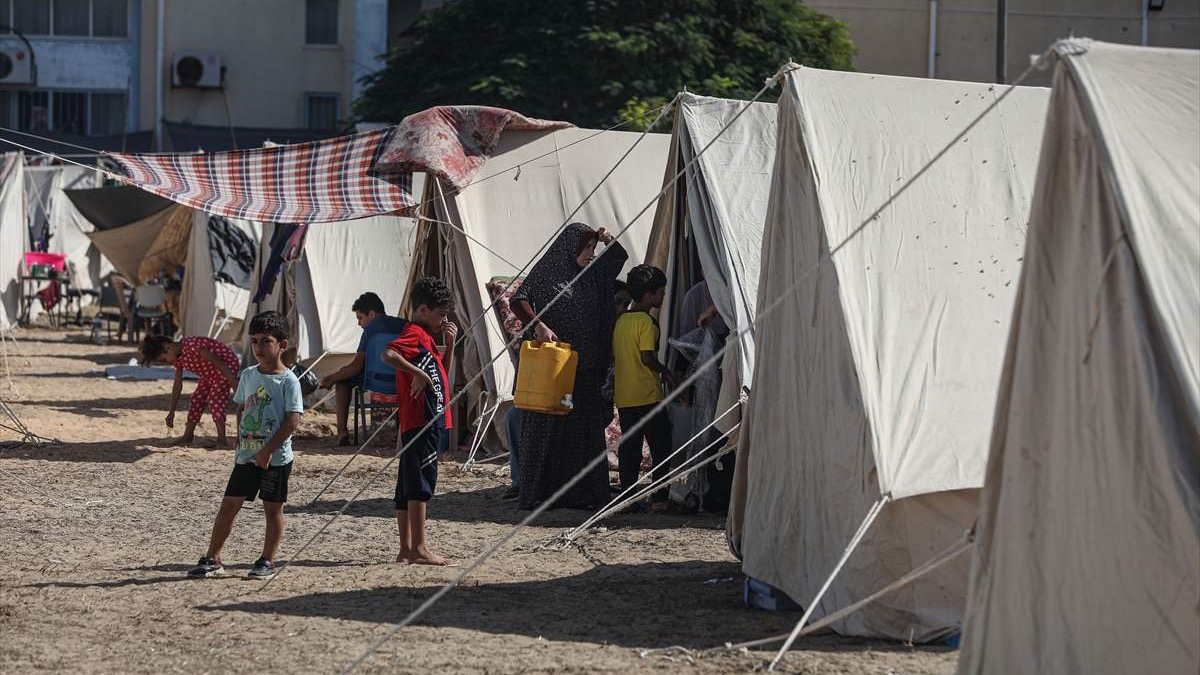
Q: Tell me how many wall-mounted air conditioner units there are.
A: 2